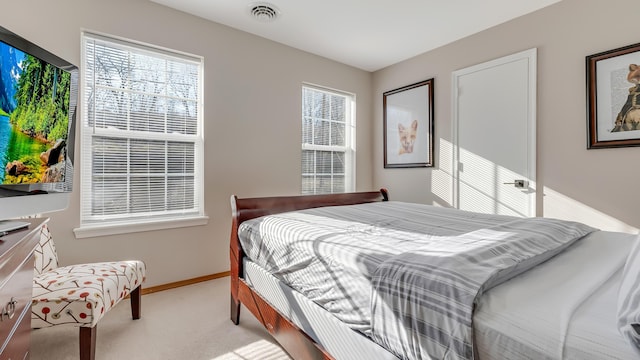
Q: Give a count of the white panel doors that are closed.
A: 1